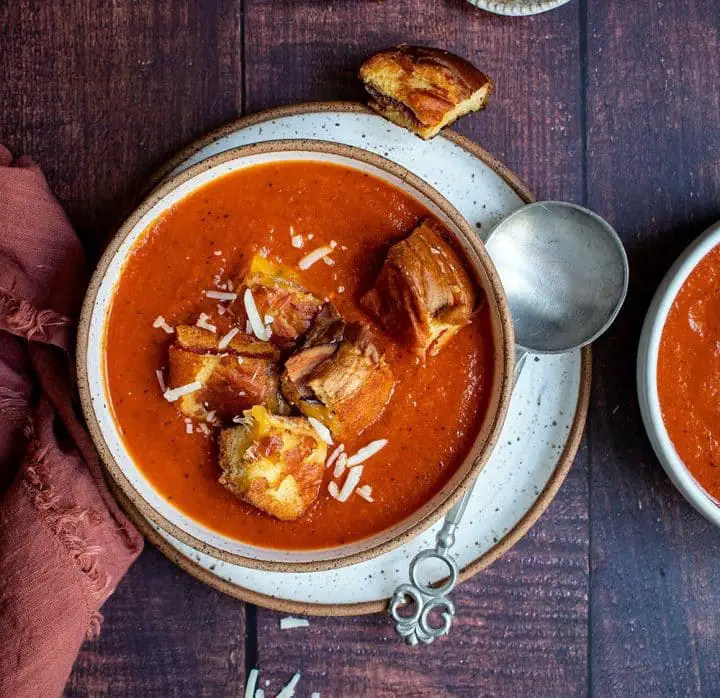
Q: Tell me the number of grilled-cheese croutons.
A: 6